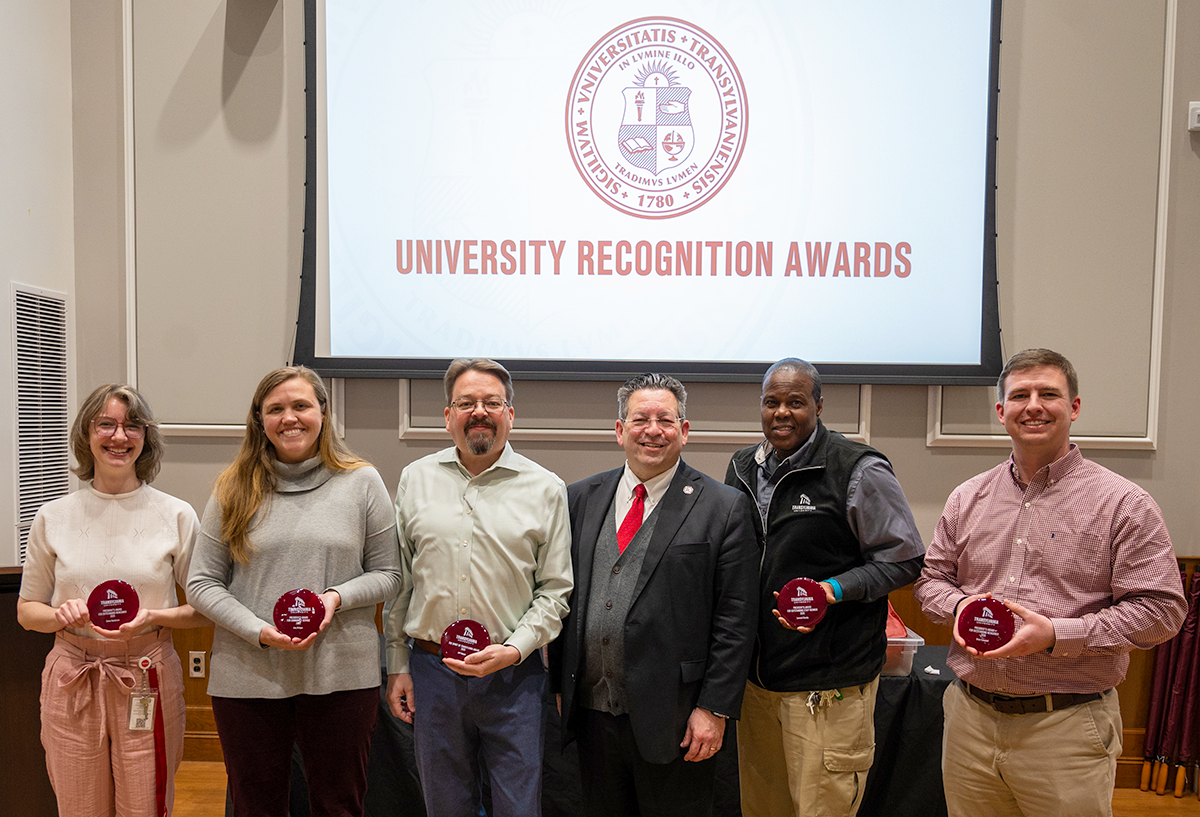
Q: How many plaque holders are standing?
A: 5